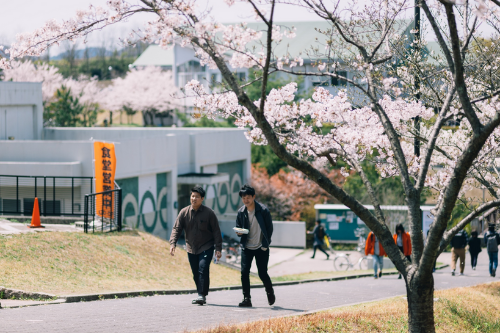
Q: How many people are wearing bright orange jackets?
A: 2